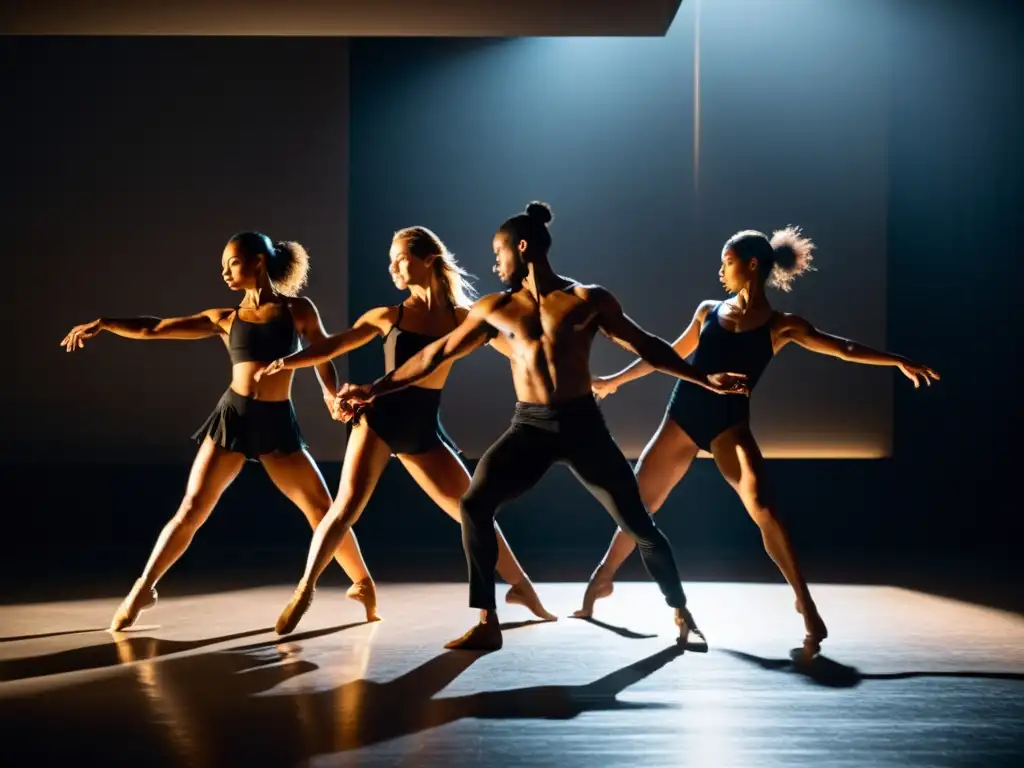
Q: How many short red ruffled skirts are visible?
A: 0